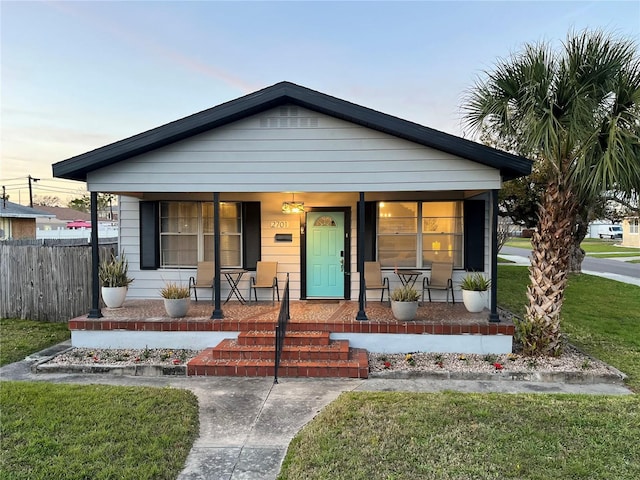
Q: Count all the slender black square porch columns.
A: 4